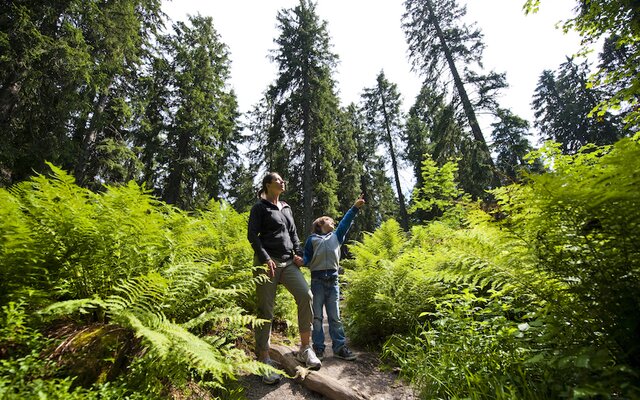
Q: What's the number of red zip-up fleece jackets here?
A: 0